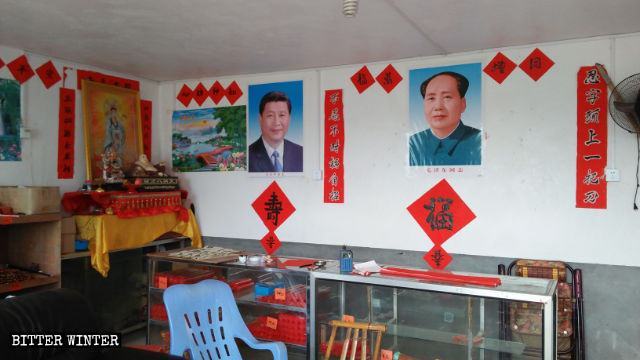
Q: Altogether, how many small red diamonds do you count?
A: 13